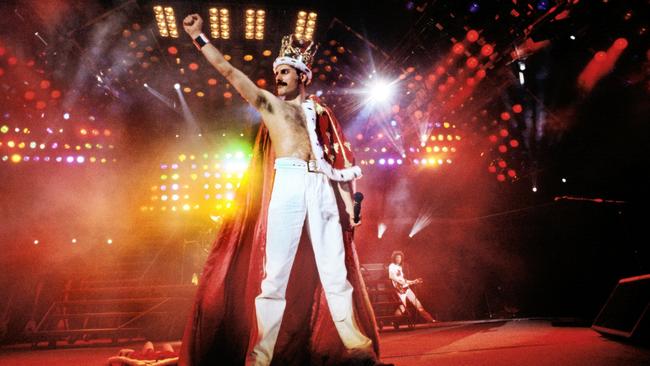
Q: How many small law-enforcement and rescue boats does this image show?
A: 0